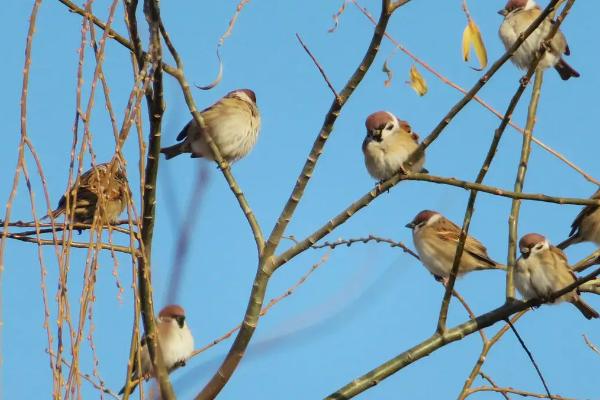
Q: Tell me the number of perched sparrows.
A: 8